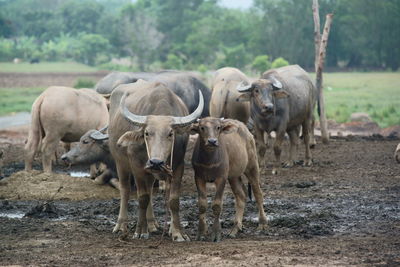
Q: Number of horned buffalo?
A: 3